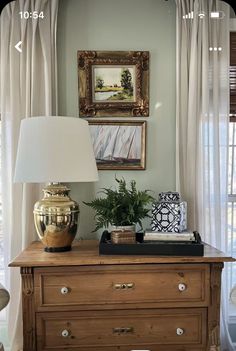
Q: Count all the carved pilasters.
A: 2